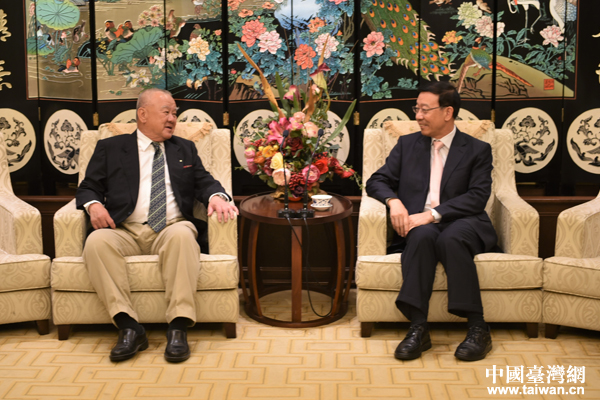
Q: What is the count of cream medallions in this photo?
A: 10